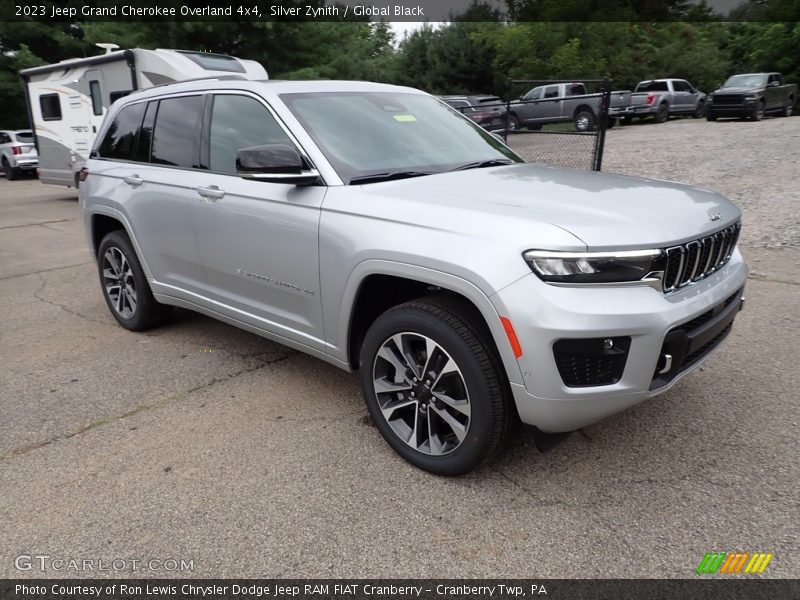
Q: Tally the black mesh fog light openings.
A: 1